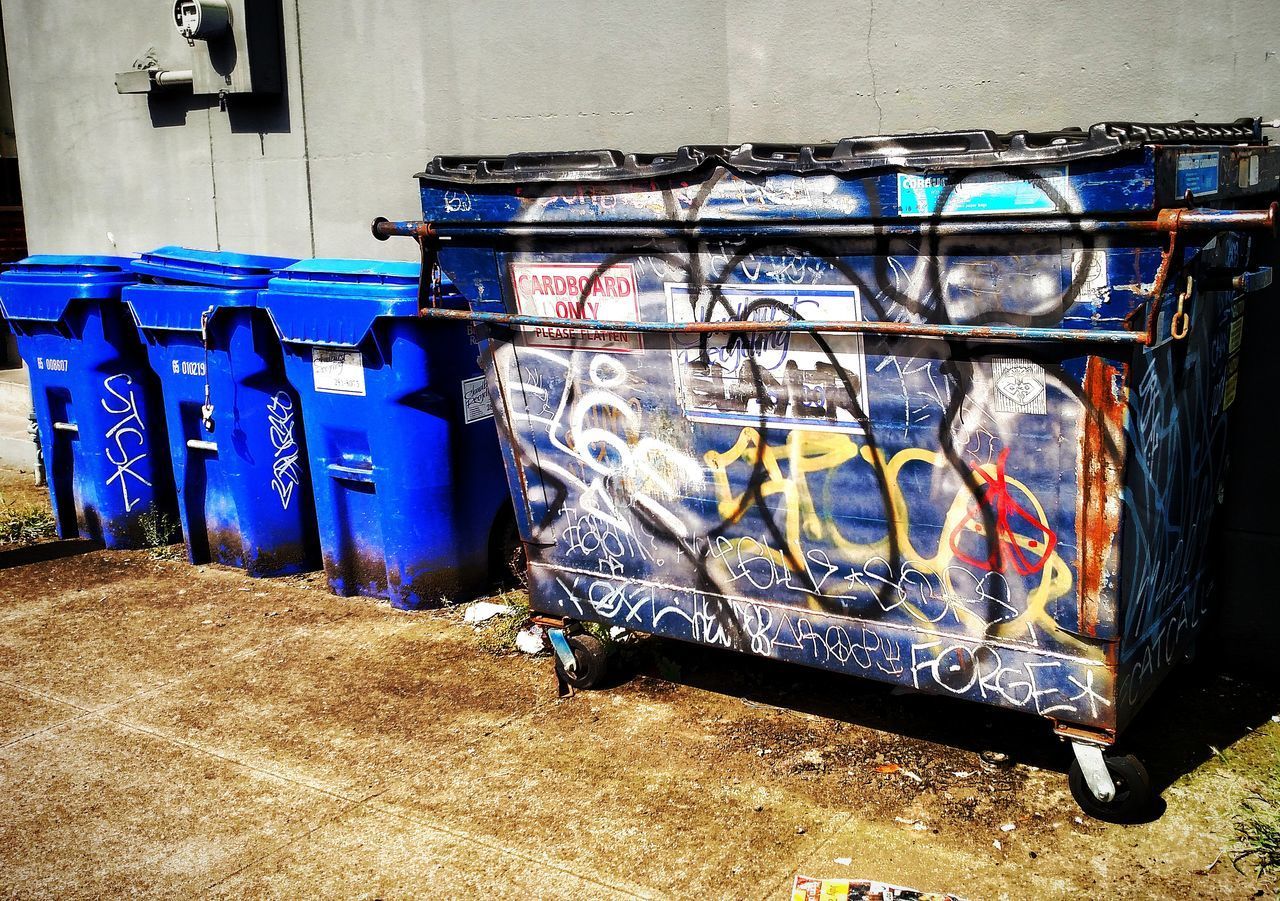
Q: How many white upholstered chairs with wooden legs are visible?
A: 0